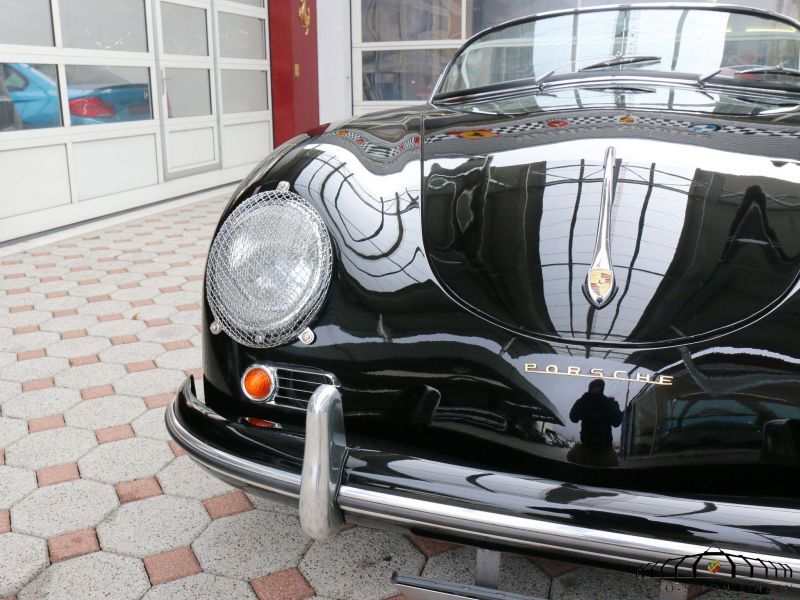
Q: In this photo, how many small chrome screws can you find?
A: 3